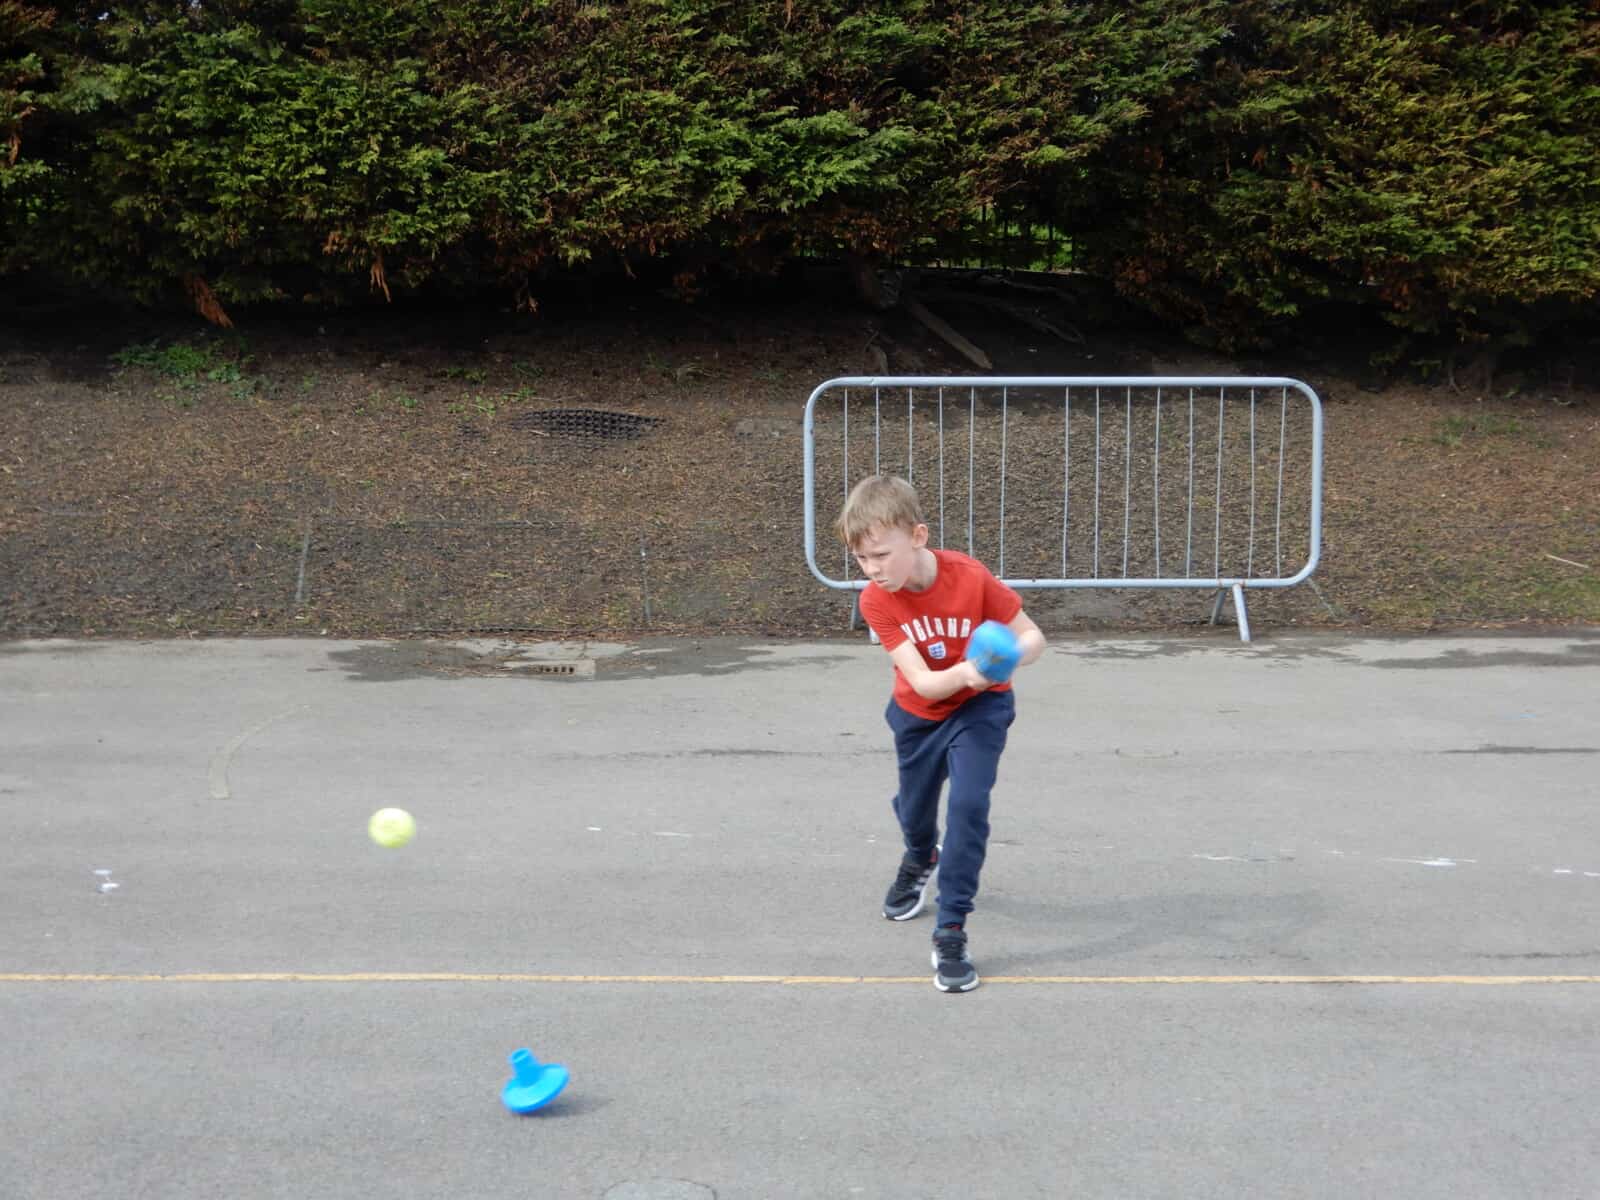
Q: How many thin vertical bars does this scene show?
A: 14